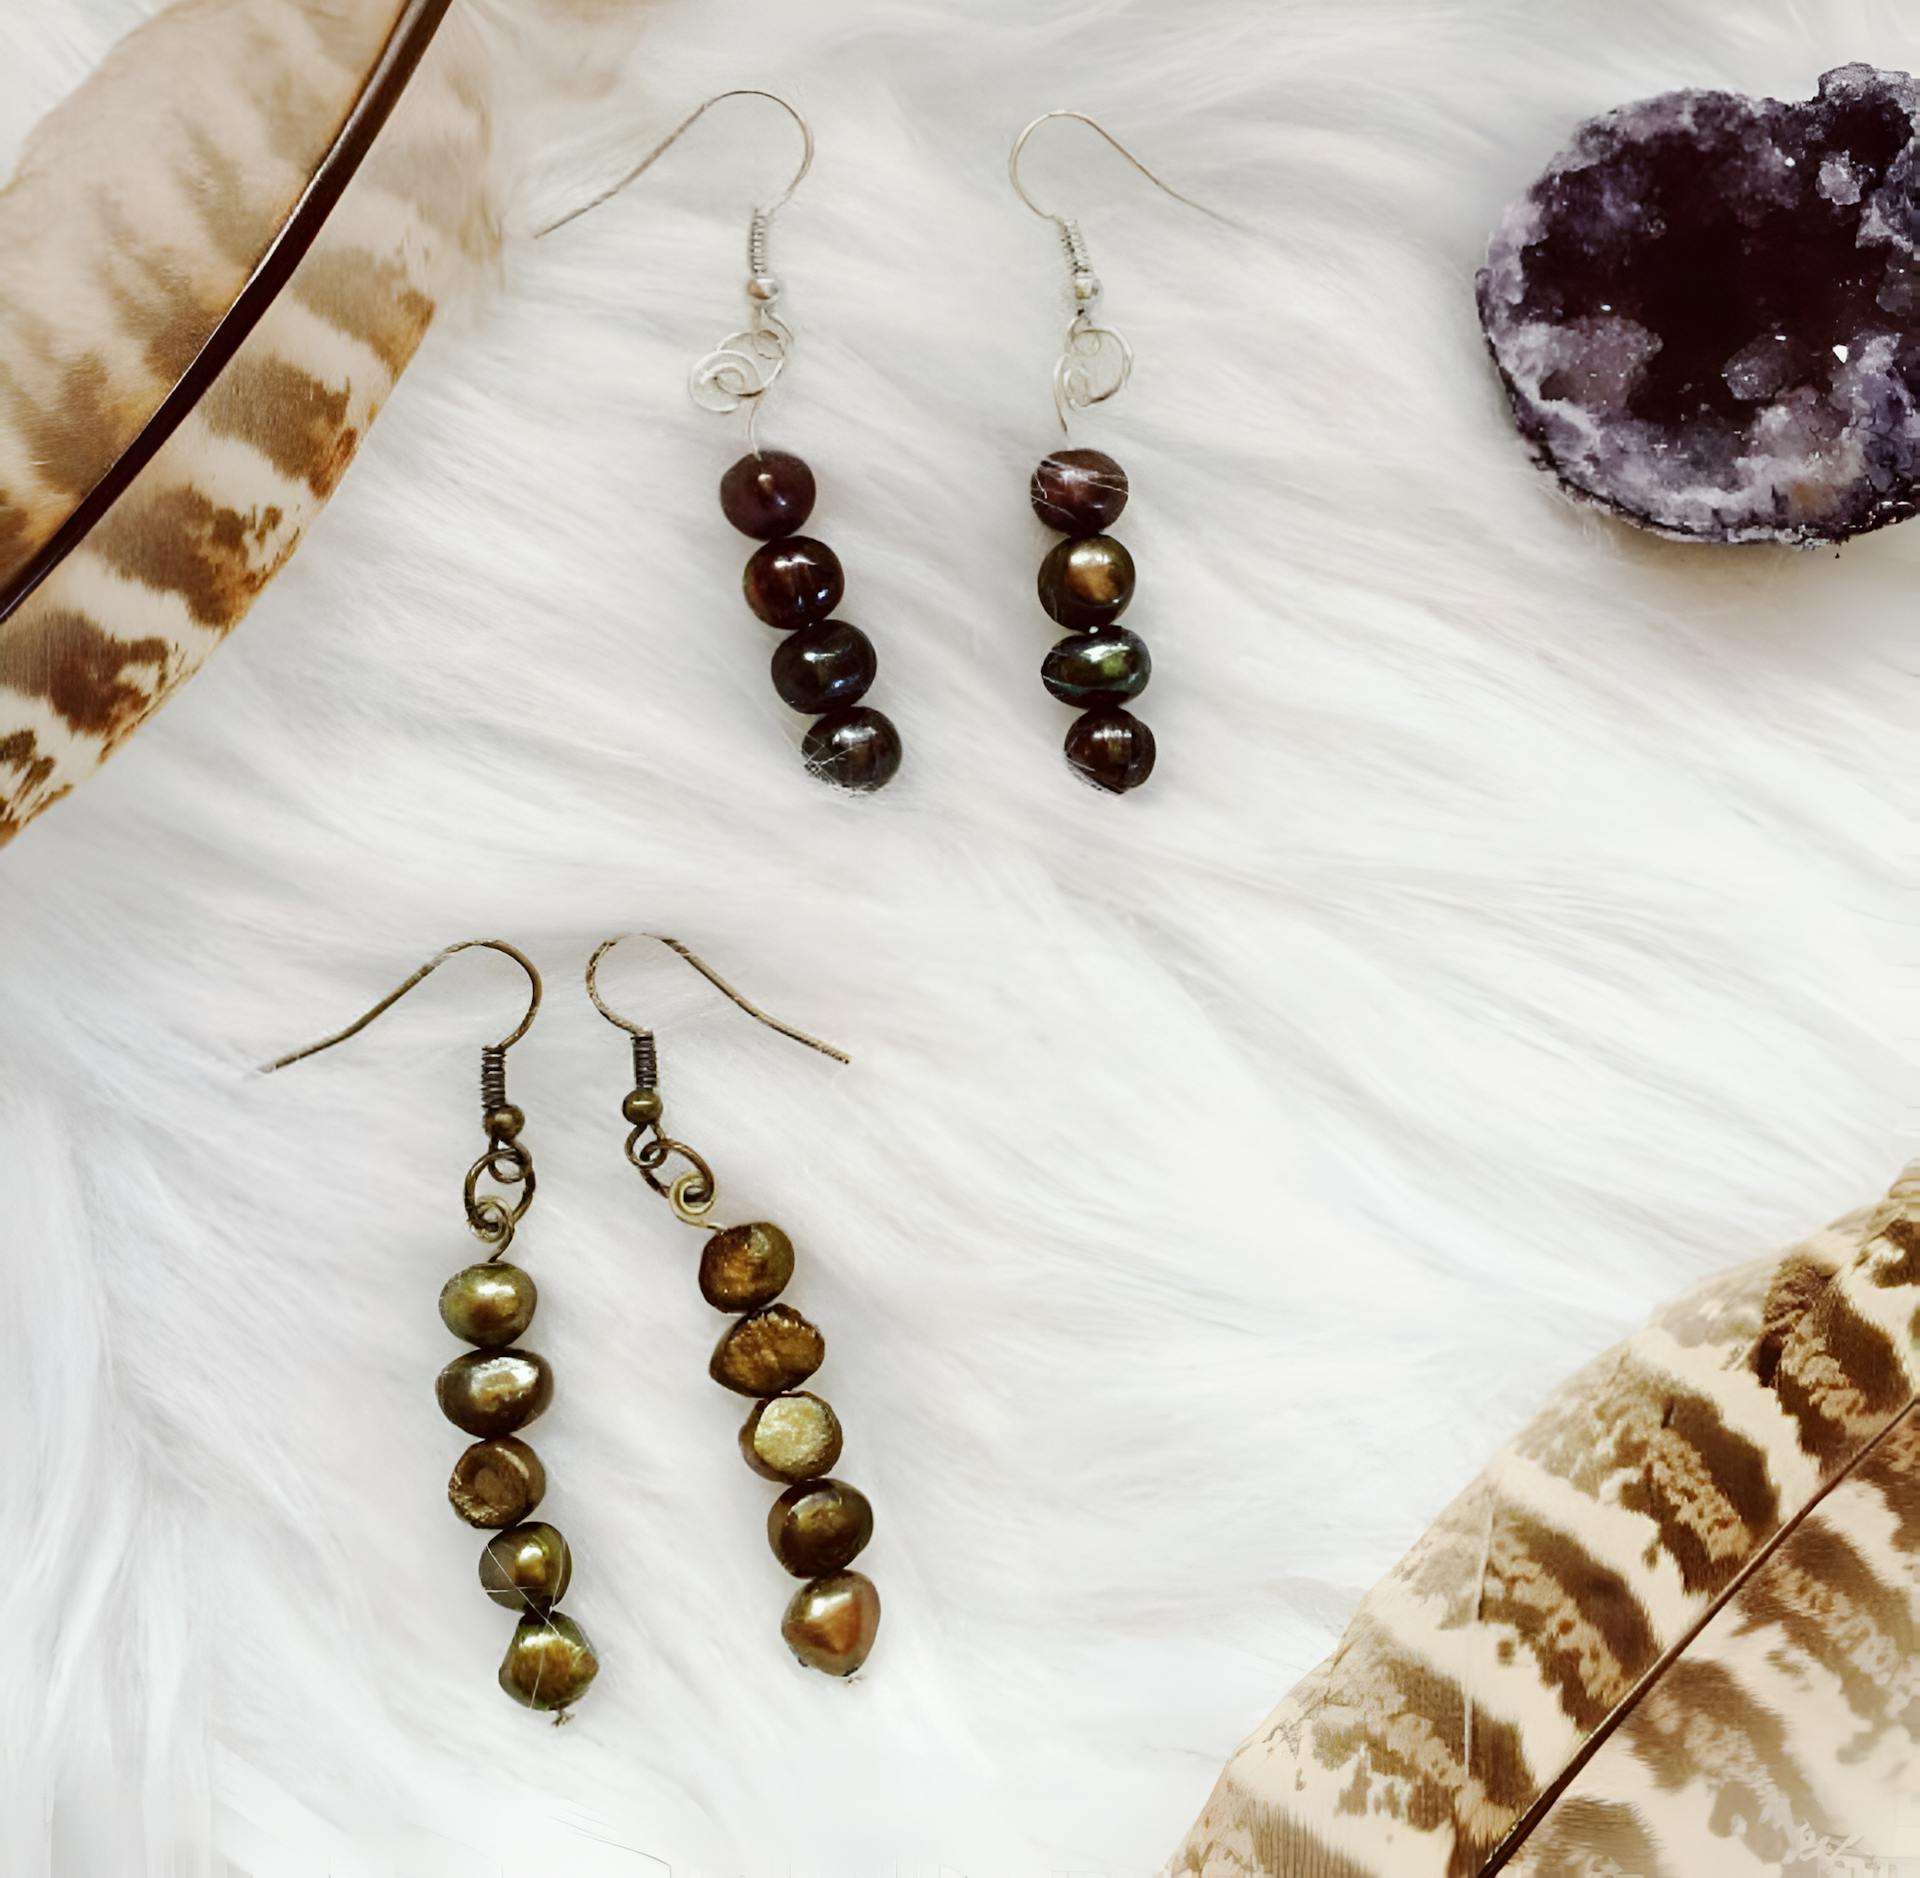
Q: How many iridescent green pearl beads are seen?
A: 1